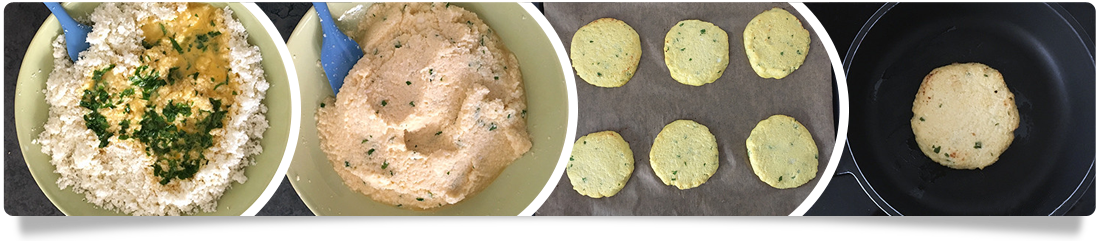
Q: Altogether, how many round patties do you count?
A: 7